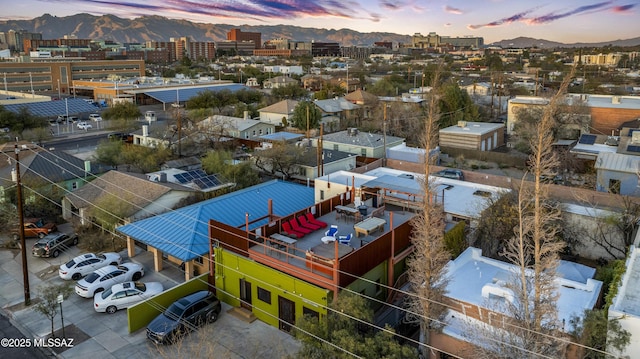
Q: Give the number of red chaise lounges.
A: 4